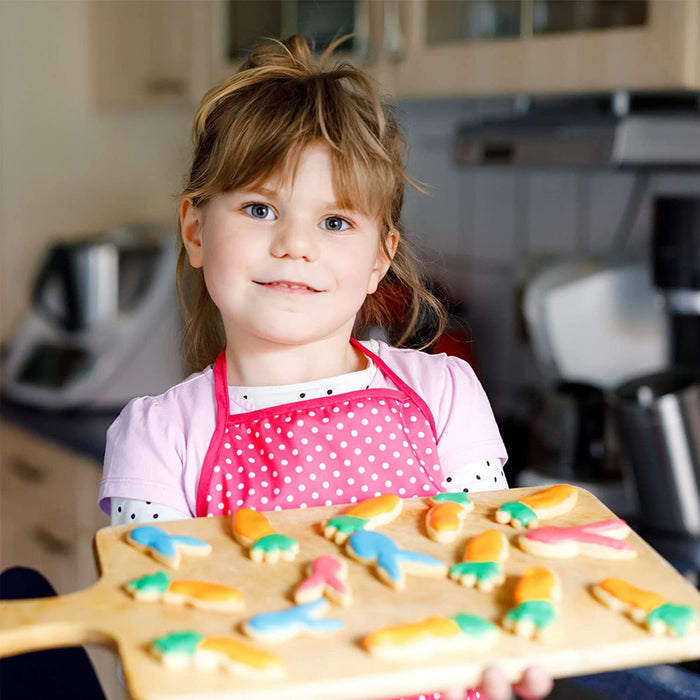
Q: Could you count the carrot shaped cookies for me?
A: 10